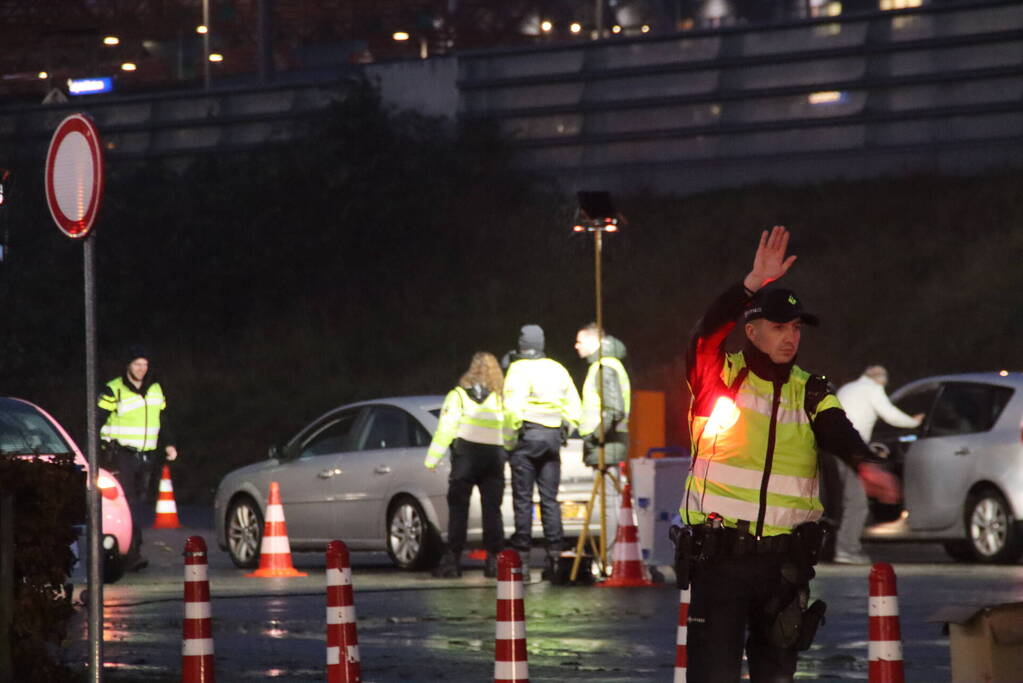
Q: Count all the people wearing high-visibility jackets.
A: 5